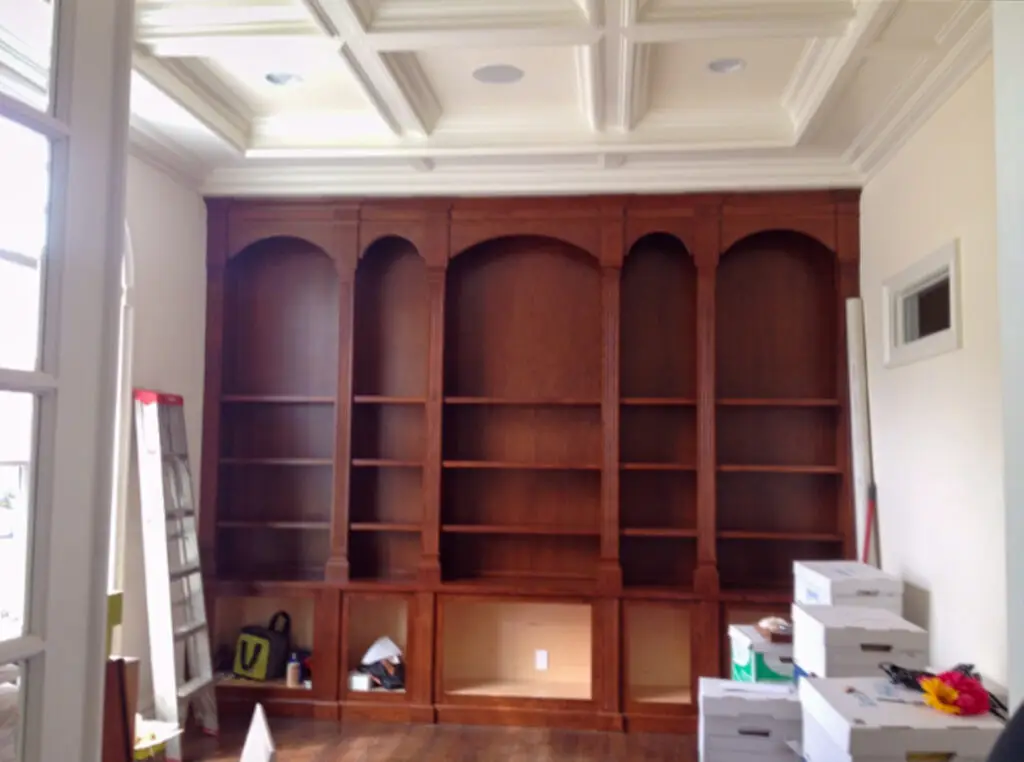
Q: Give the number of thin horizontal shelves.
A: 15